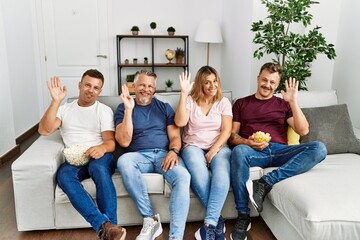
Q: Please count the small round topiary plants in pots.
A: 3